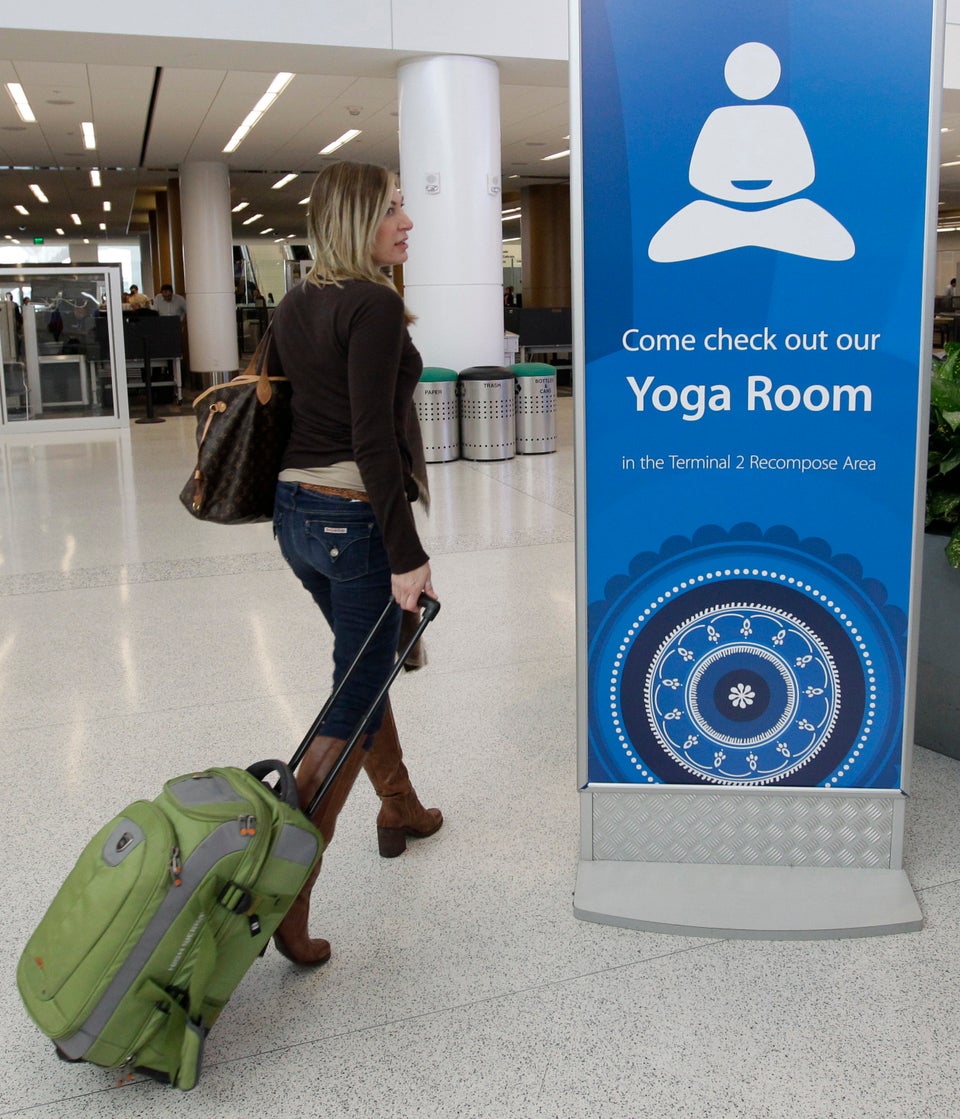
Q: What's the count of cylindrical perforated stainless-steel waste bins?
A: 3